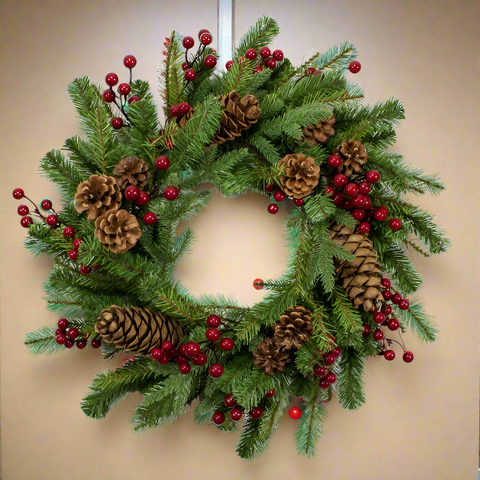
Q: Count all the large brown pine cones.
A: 3